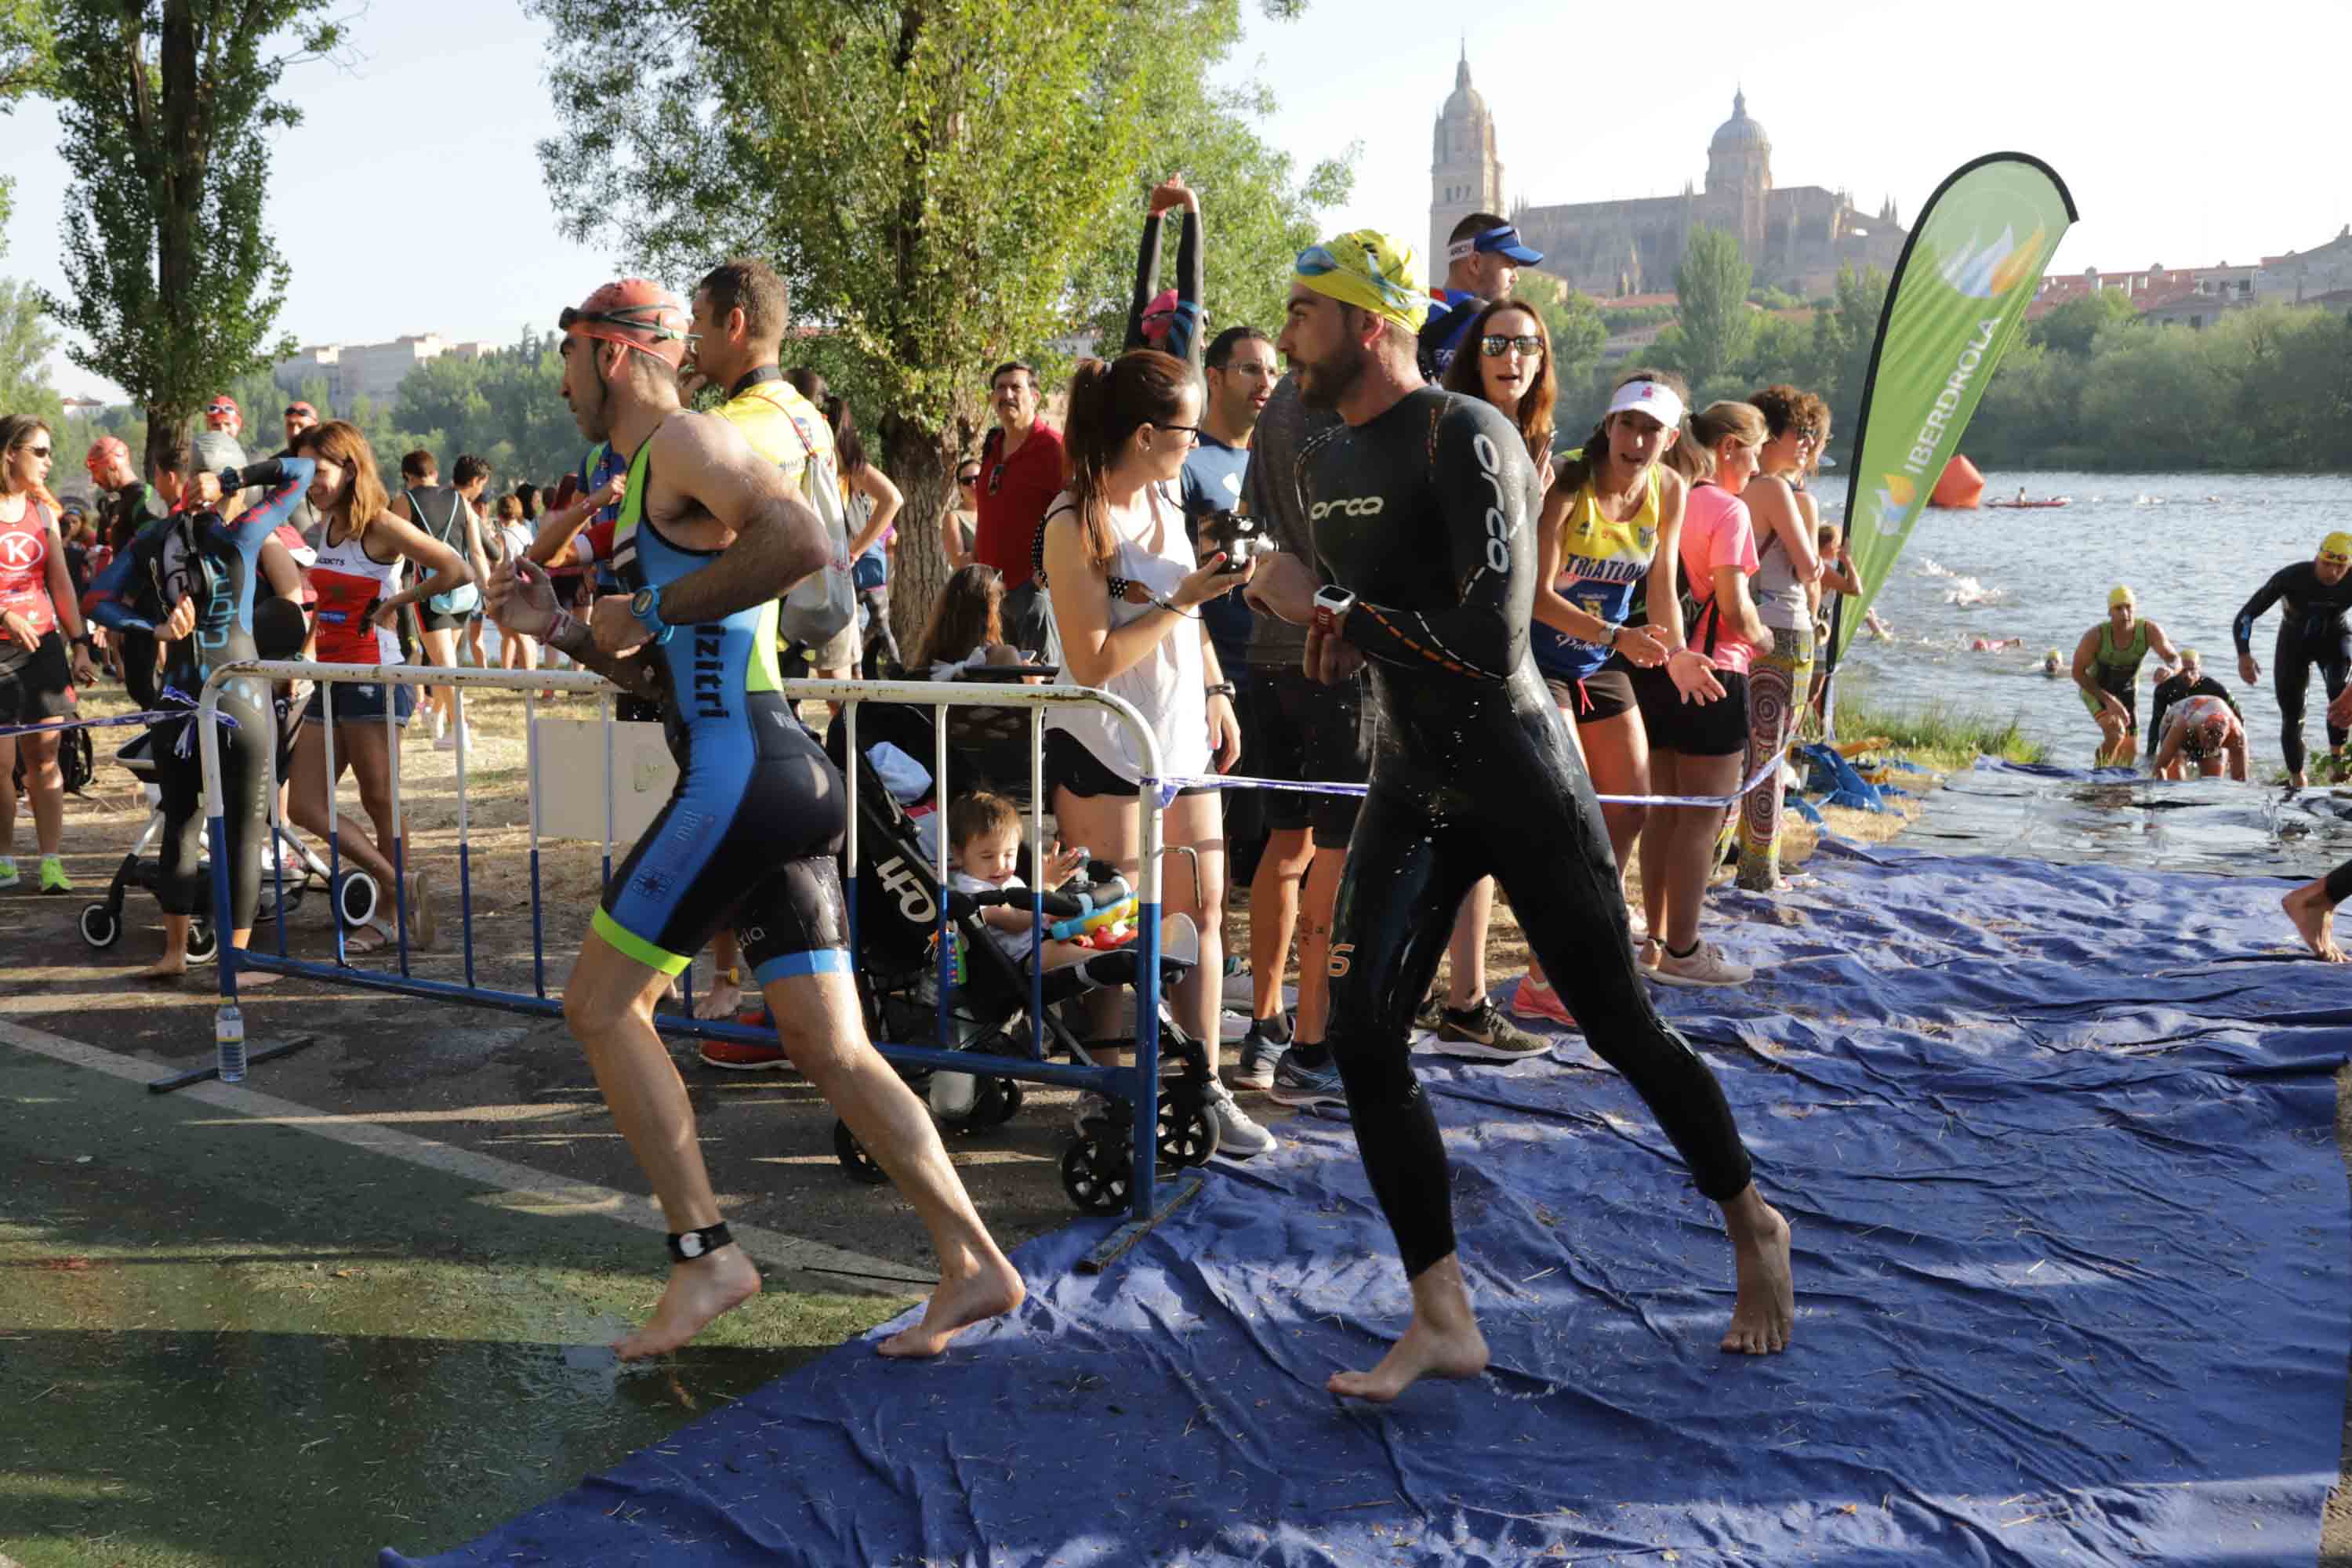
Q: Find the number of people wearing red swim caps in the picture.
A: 5